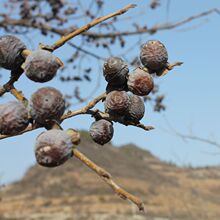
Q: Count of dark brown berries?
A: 11